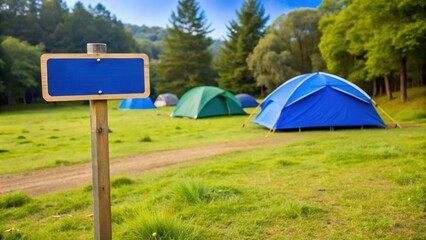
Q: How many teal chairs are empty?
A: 0